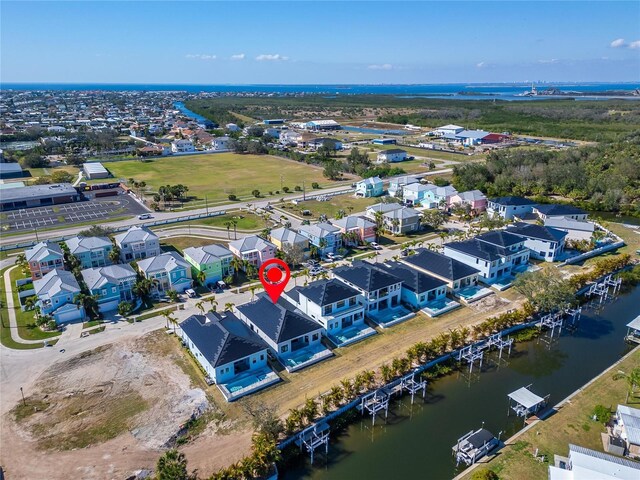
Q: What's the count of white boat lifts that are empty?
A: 9